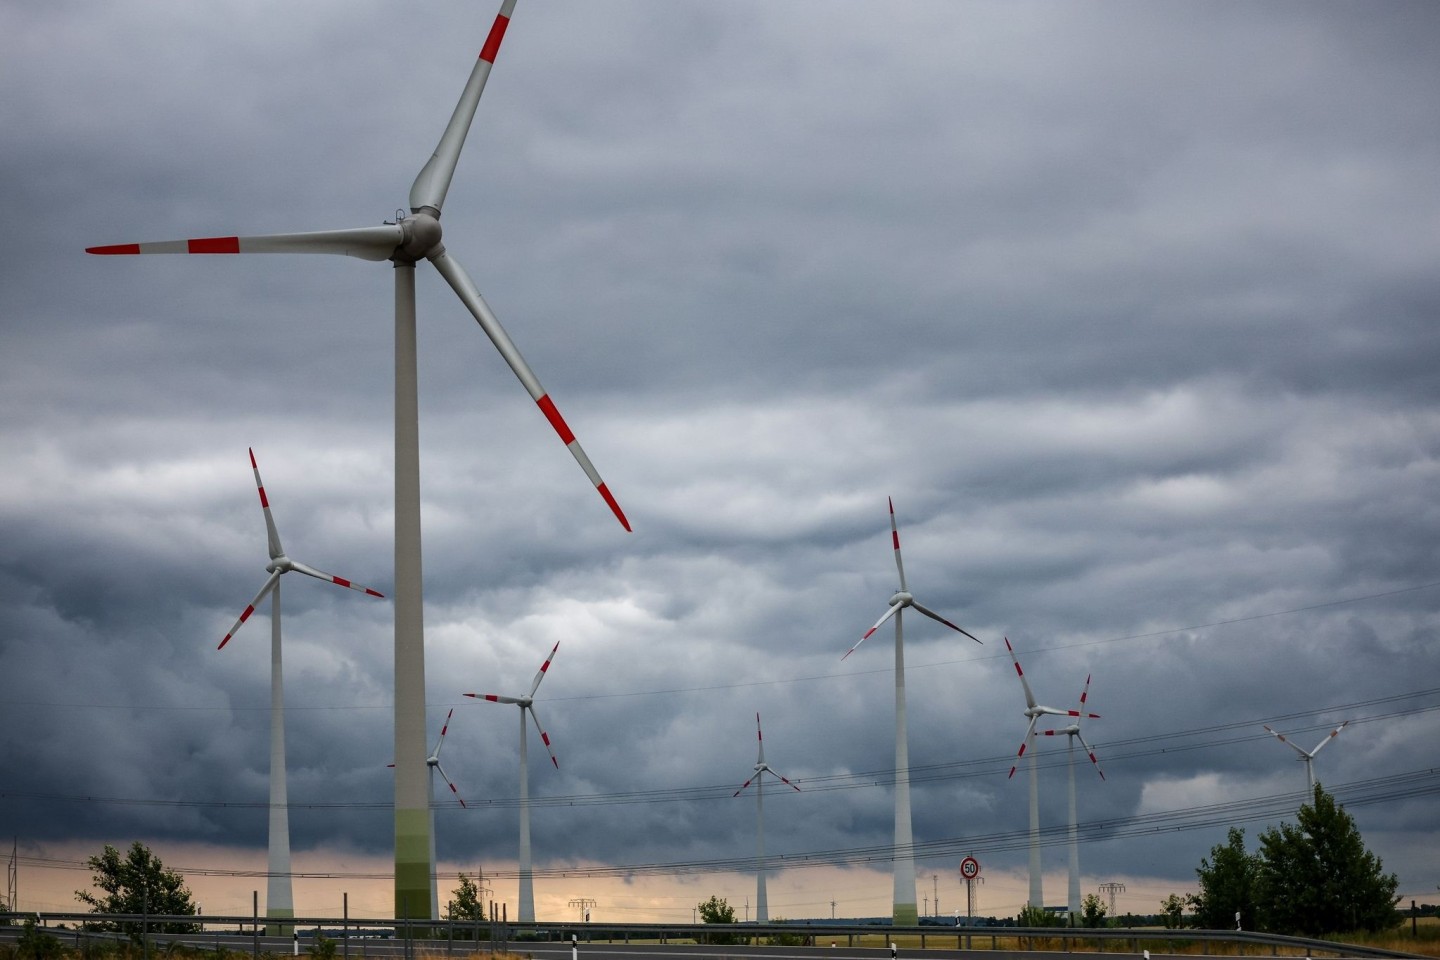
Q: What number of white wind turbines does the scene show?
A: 9